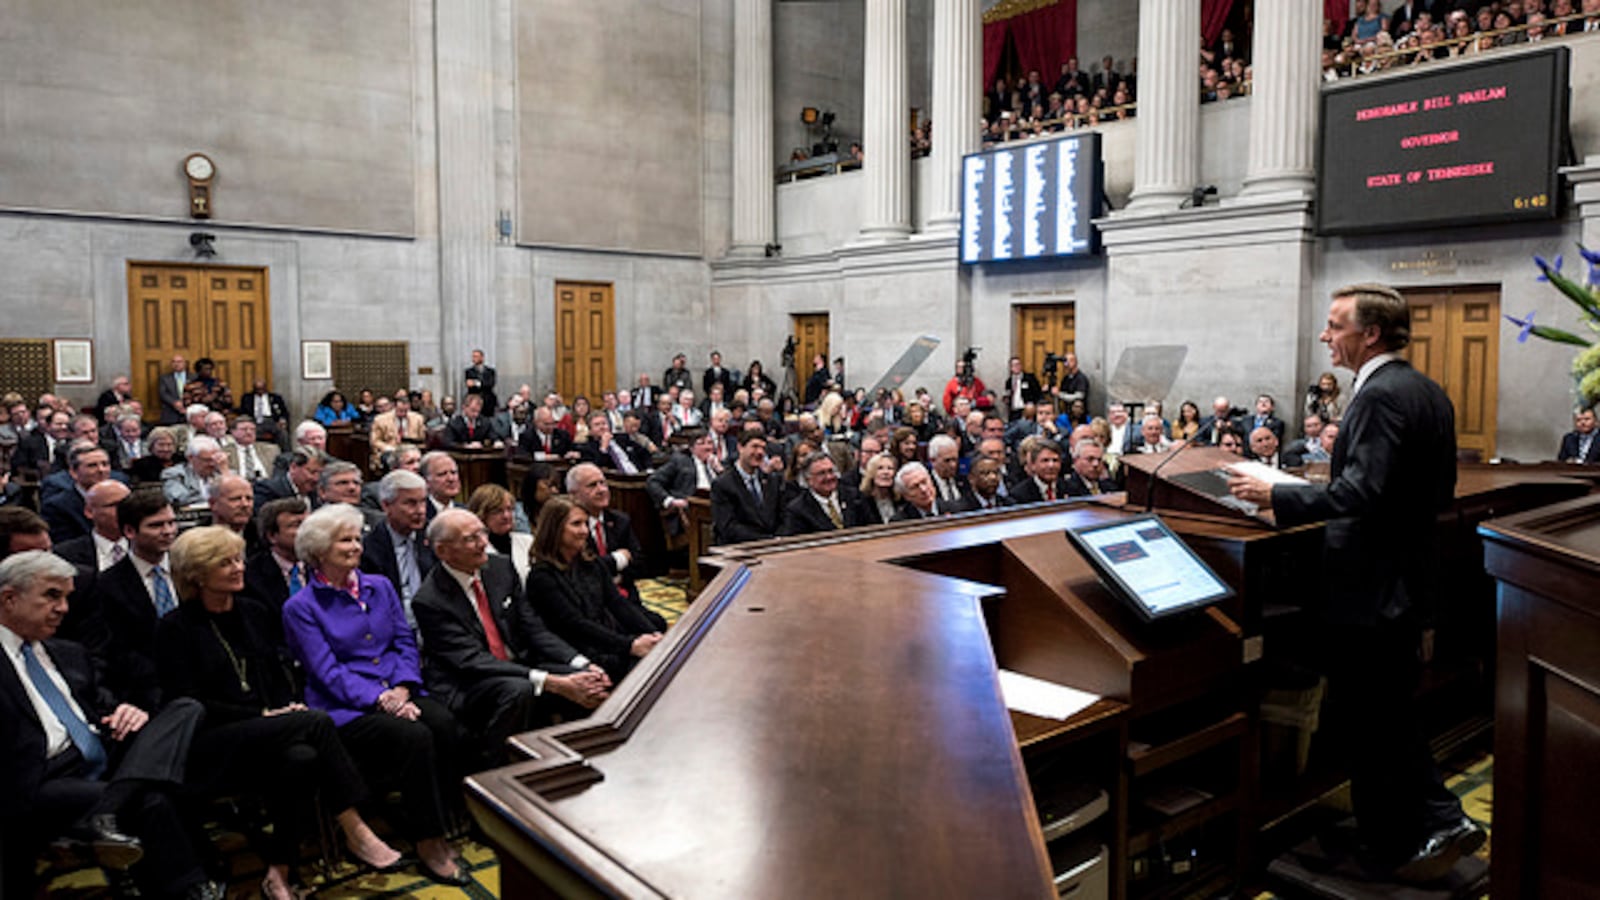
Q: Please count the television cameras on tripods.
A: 3